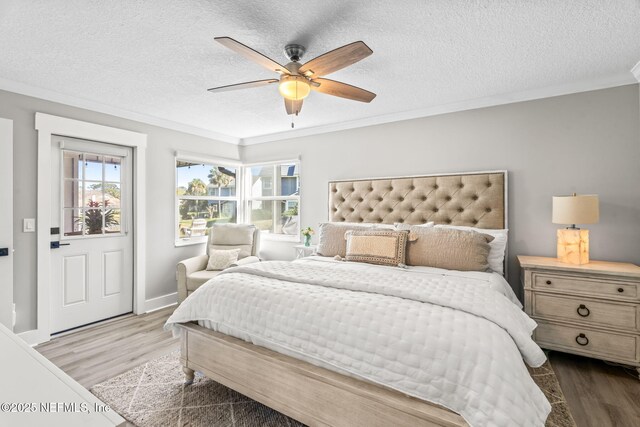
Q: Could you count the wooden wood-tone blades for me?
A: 5